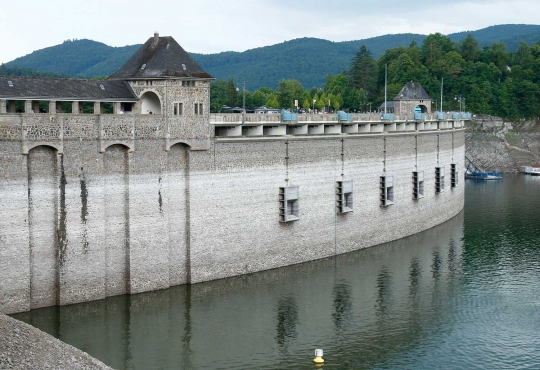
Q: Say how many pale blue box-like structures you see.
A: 7